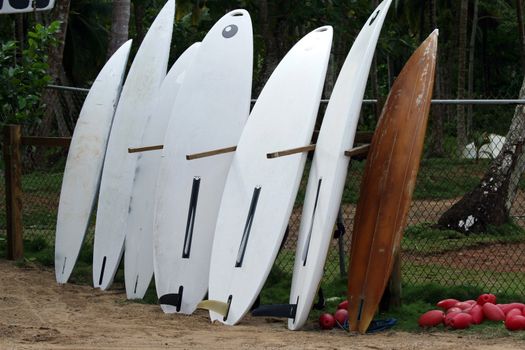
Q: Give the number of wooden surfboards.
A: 1